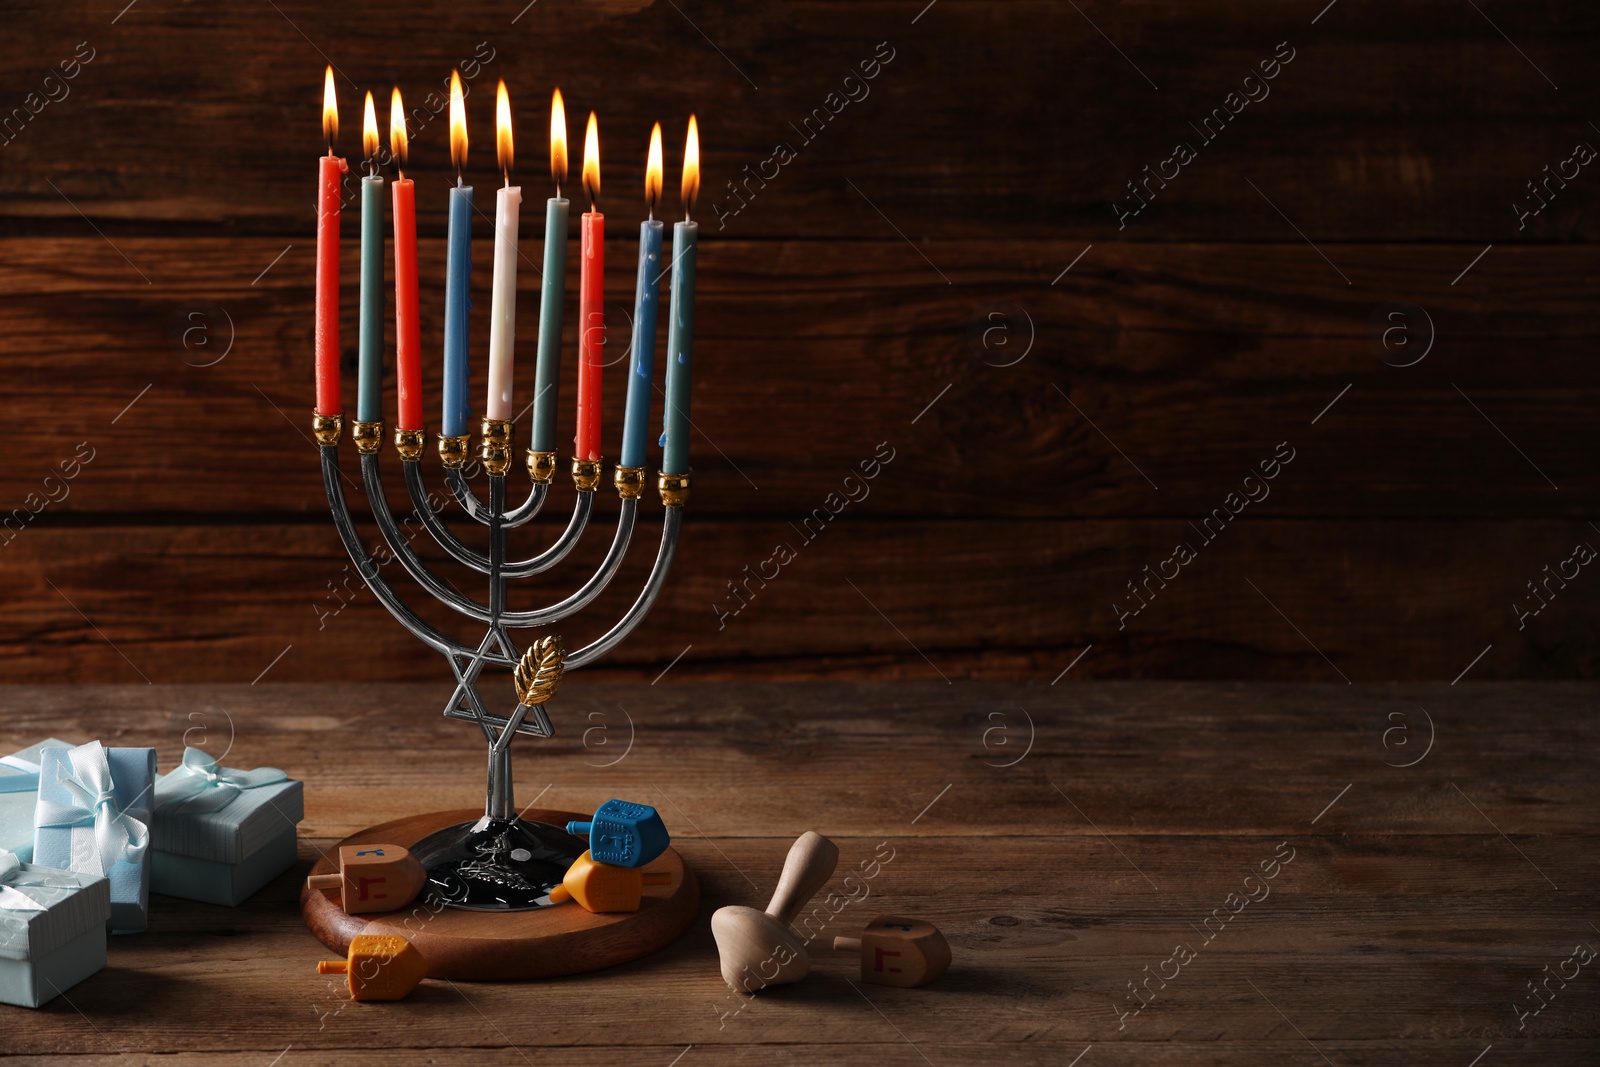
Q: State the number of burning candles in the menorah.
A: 9